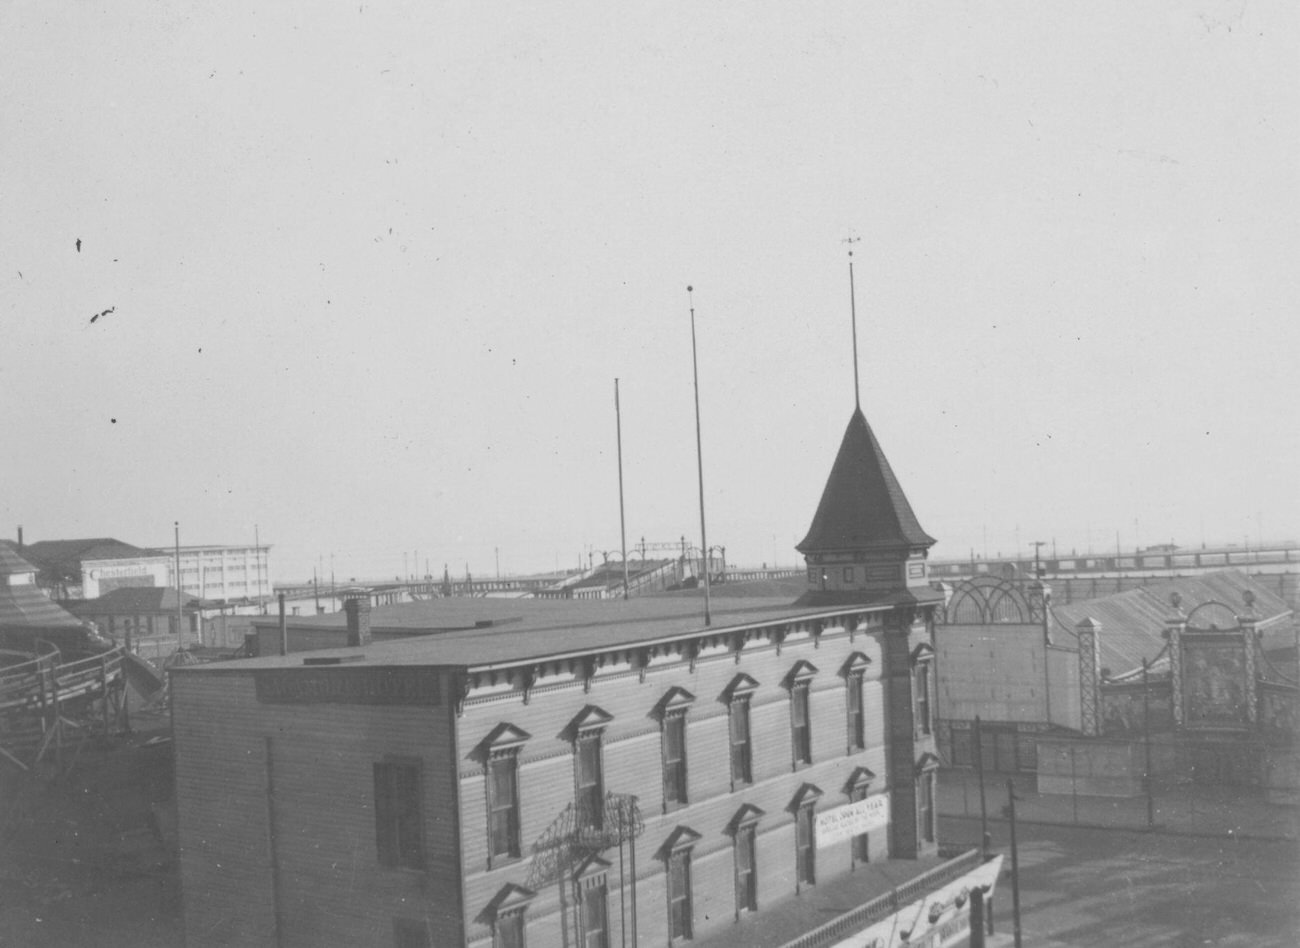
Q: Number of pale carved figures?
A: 0